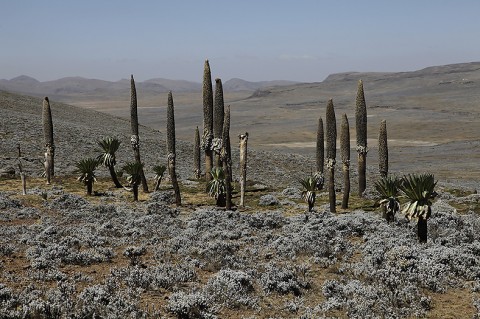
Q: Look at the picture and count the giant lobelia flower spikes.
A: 12